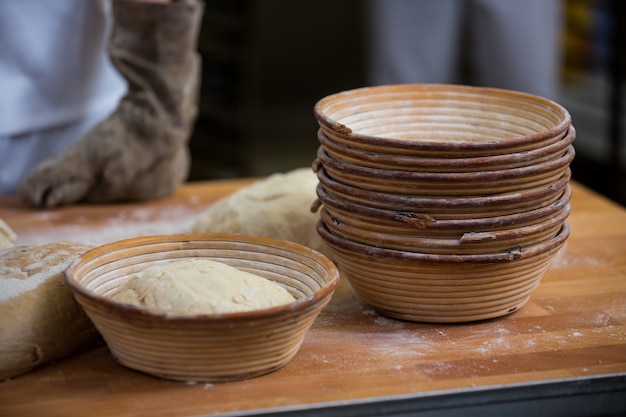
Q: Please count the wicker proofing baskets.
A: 8